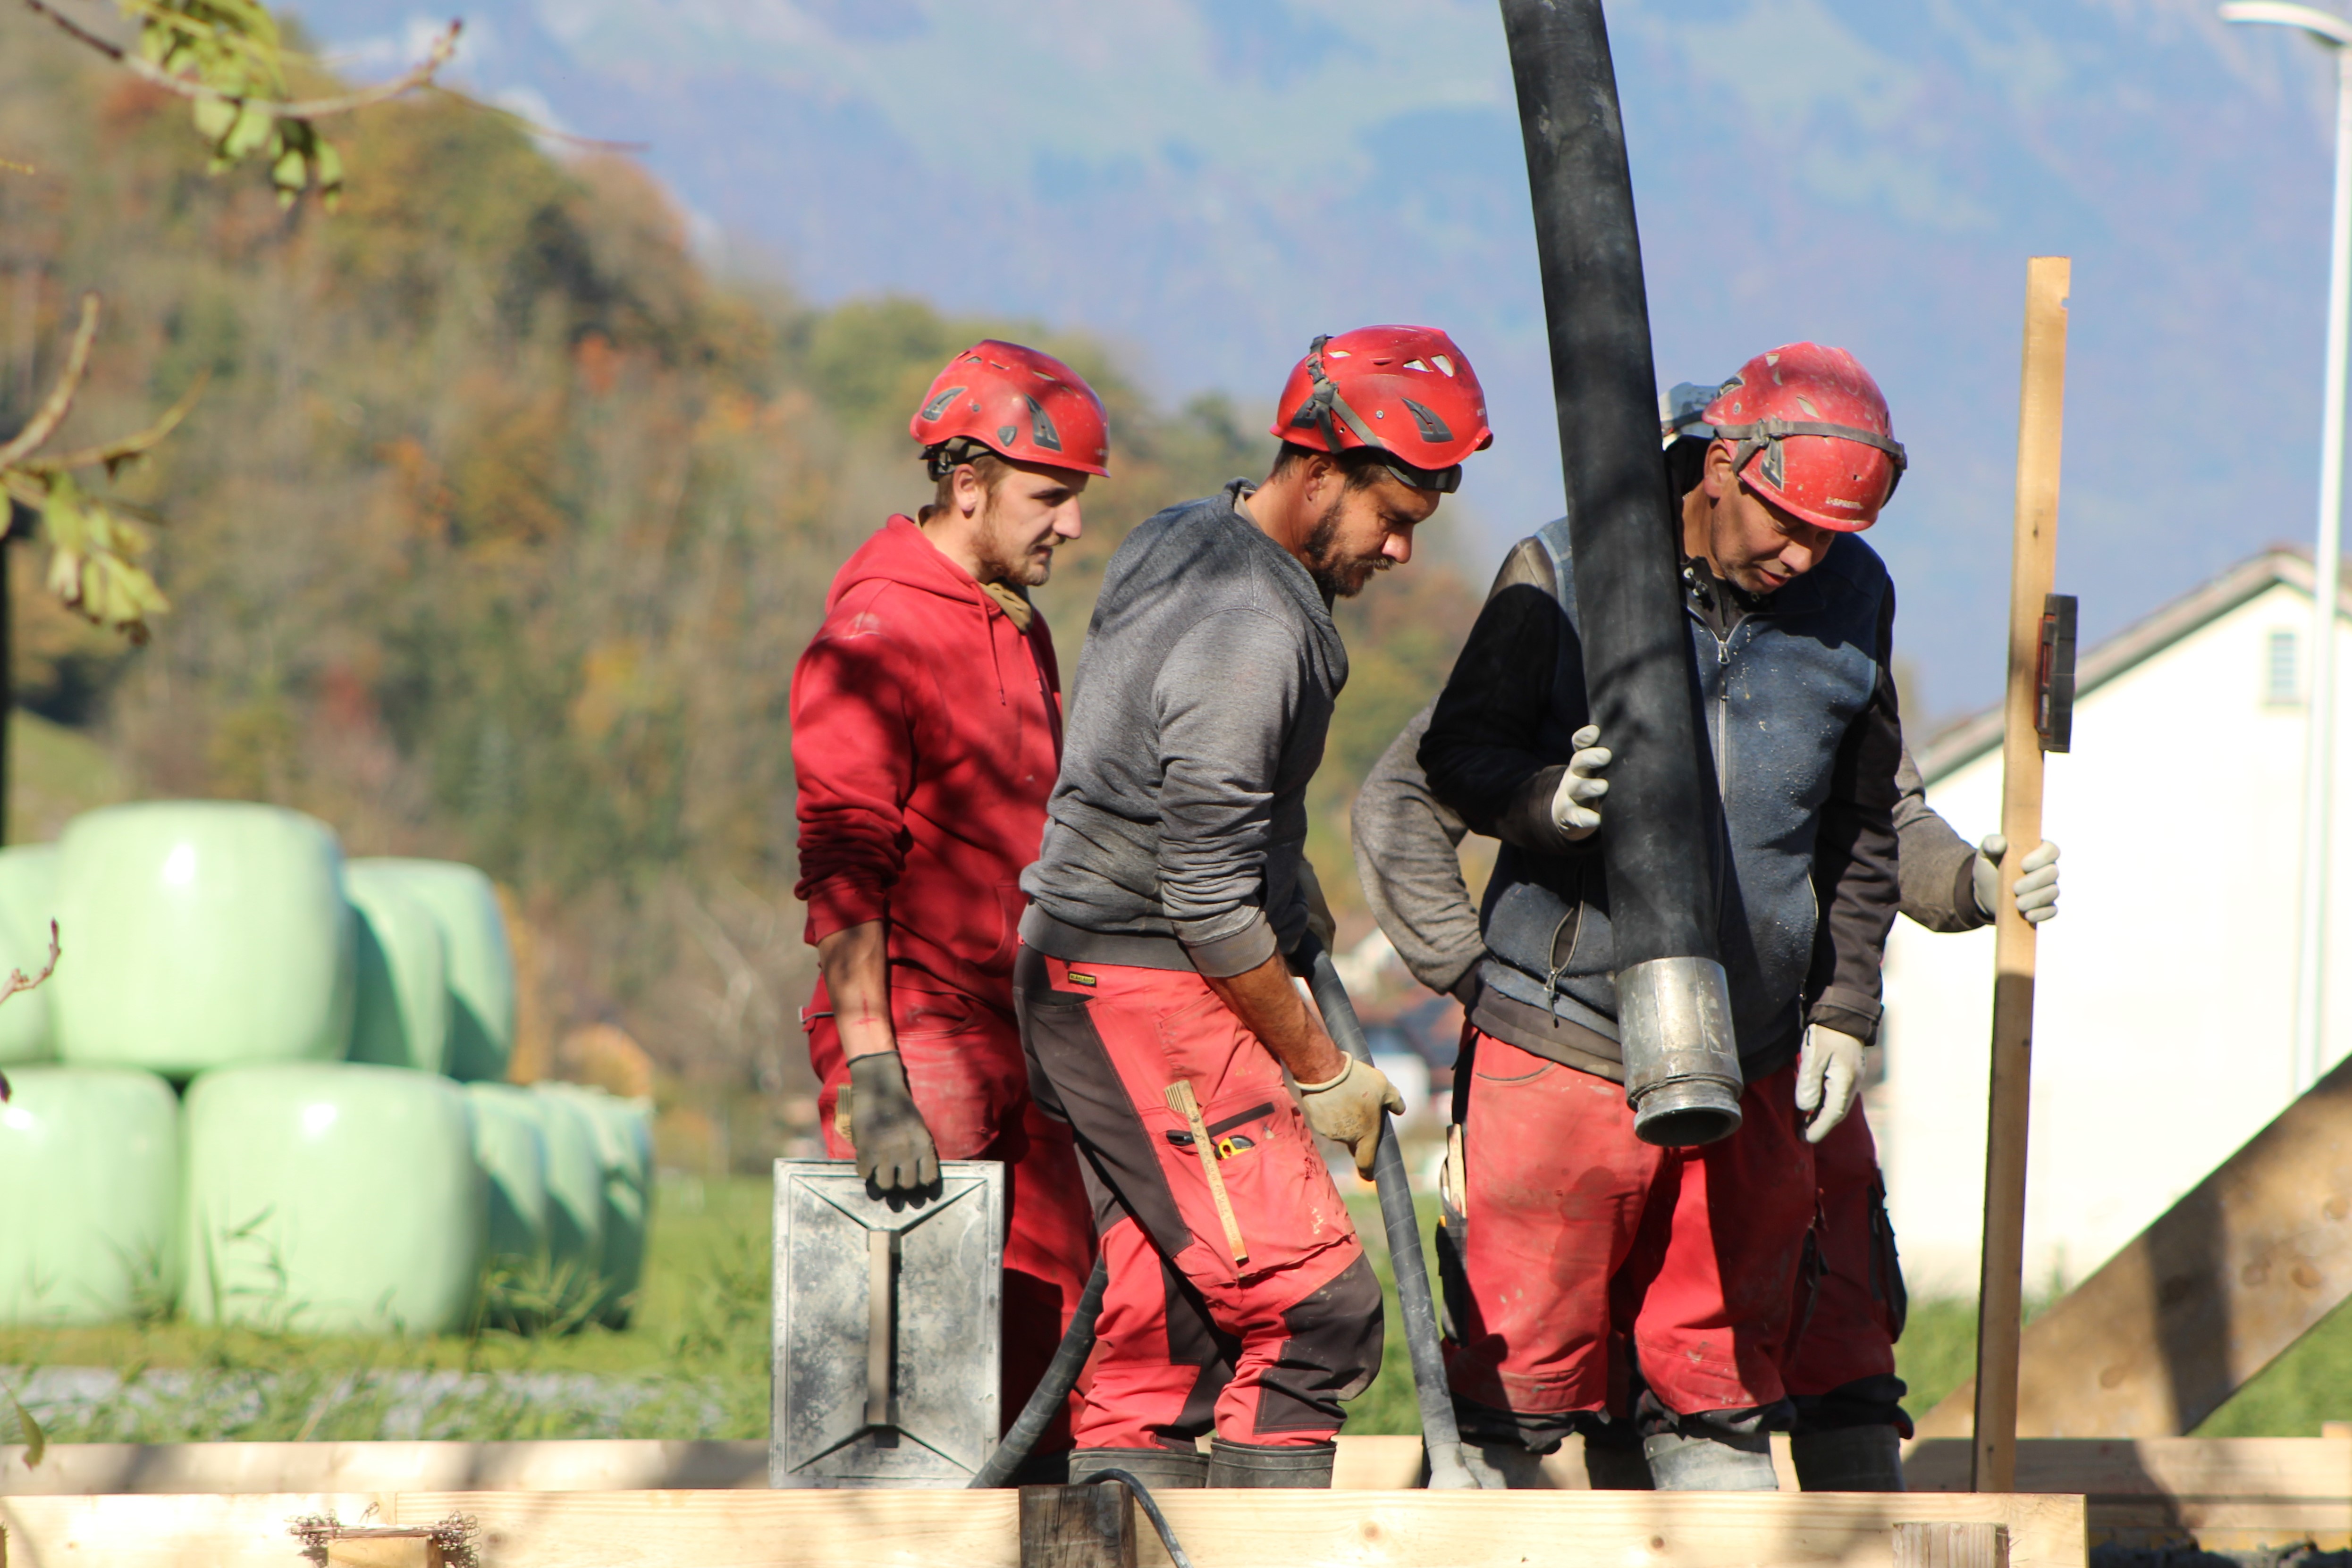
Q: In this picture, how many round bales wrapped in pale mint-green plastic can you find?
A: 9